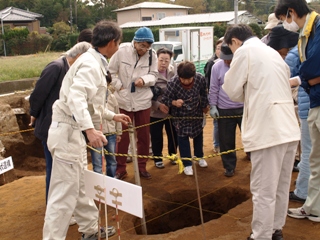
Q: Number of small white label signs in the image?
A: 2